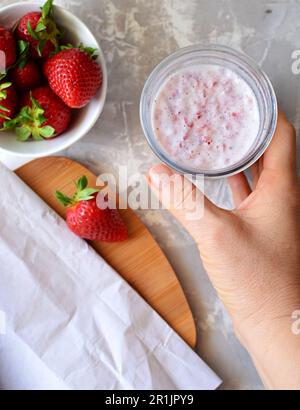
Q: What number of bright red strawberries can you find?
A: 7